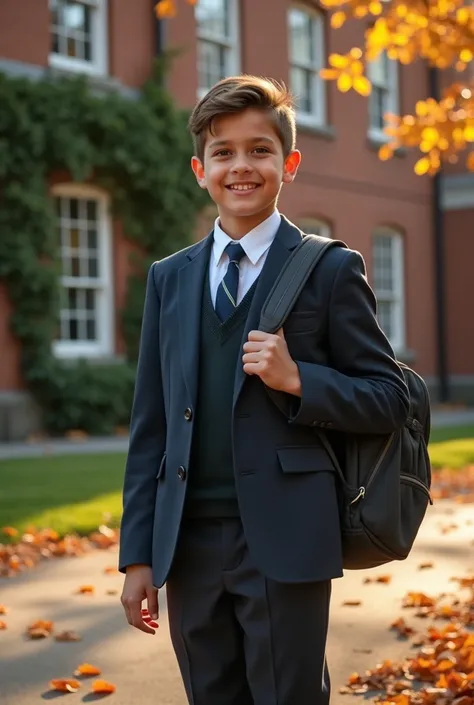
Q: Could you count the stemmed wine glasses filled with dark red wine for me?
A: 0